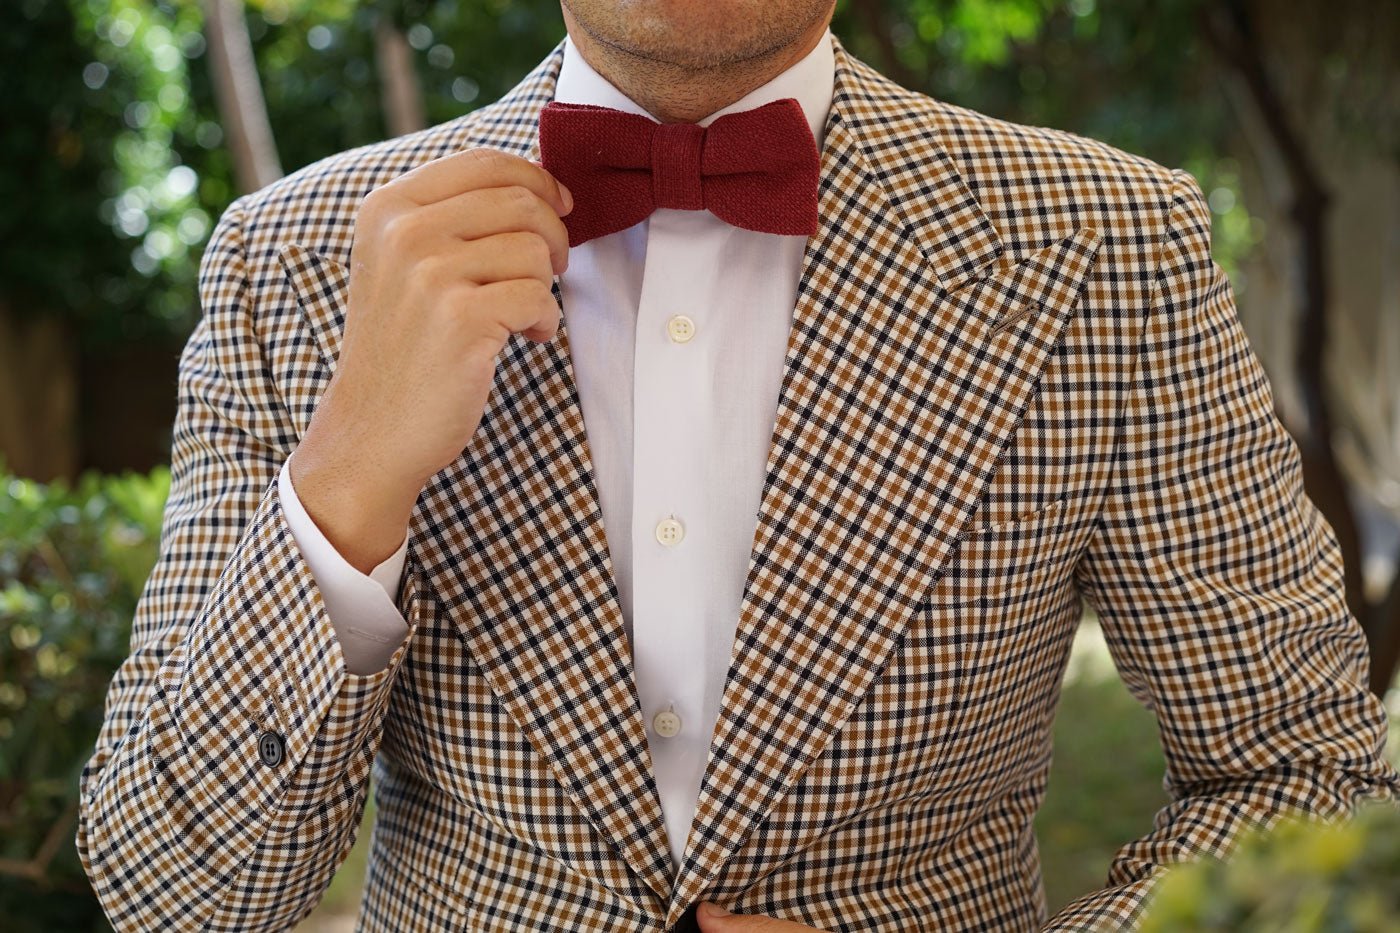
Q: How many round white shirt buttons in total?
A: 3